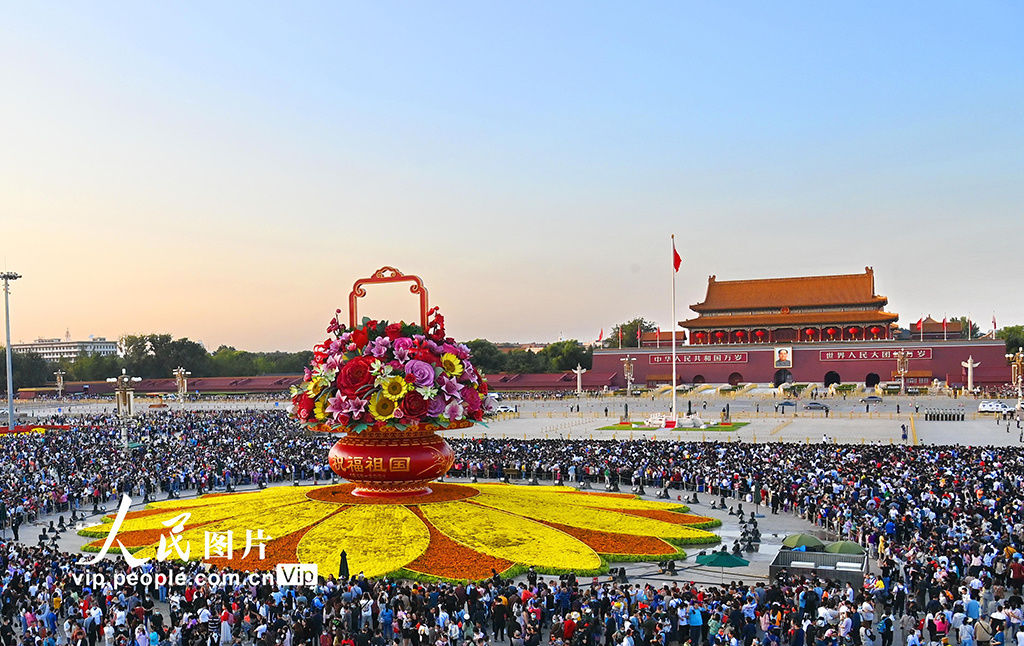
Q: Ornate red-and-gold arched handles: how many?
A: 1